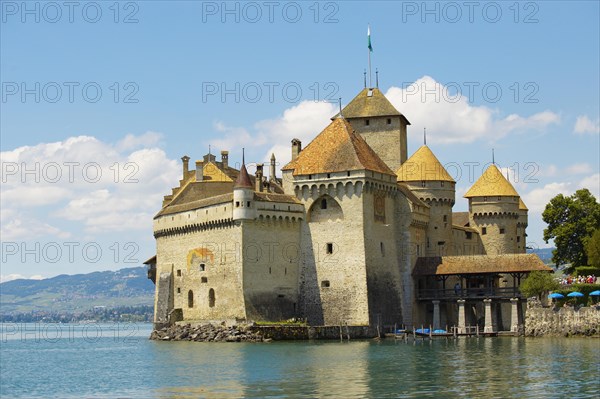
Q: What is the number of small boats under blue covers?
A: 3